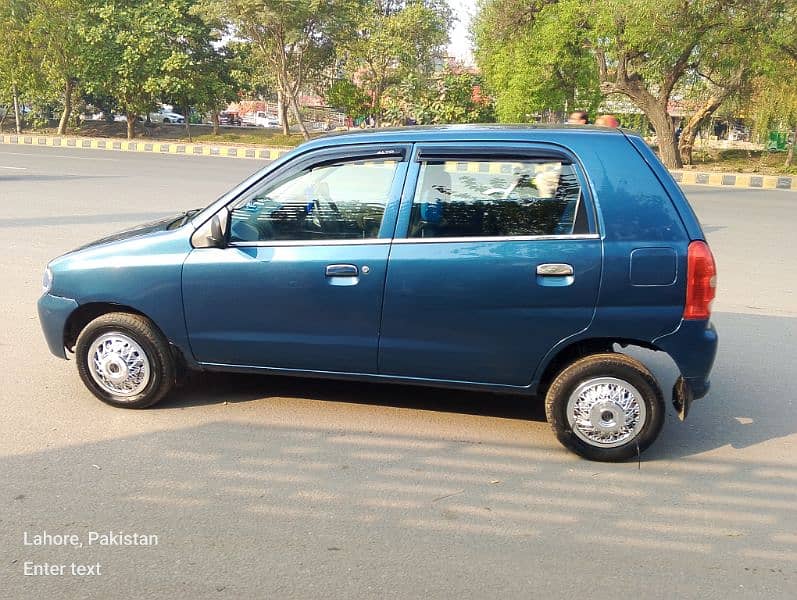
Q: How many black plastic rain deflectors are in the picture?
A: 2